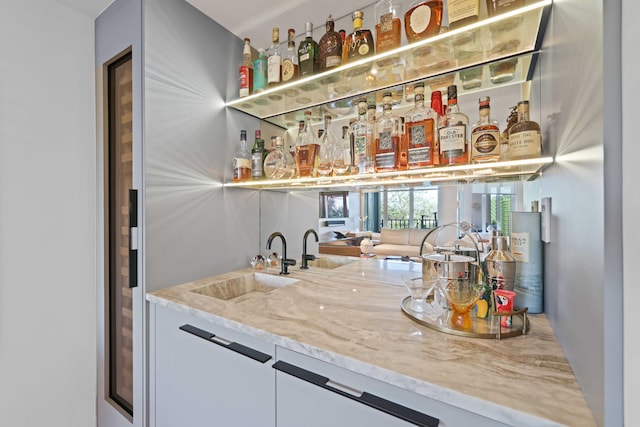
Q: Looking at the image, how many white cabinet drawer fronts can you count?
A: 2